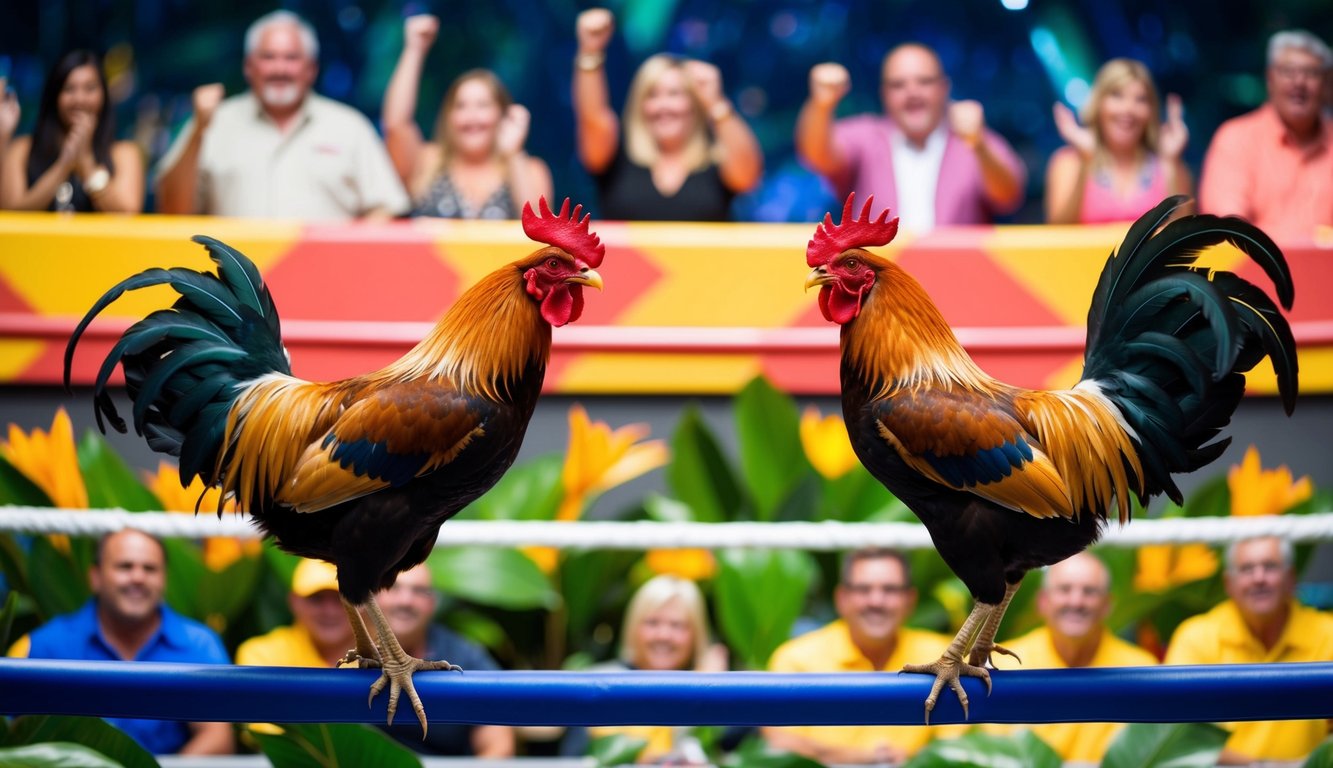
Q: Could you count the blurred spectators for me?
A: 14